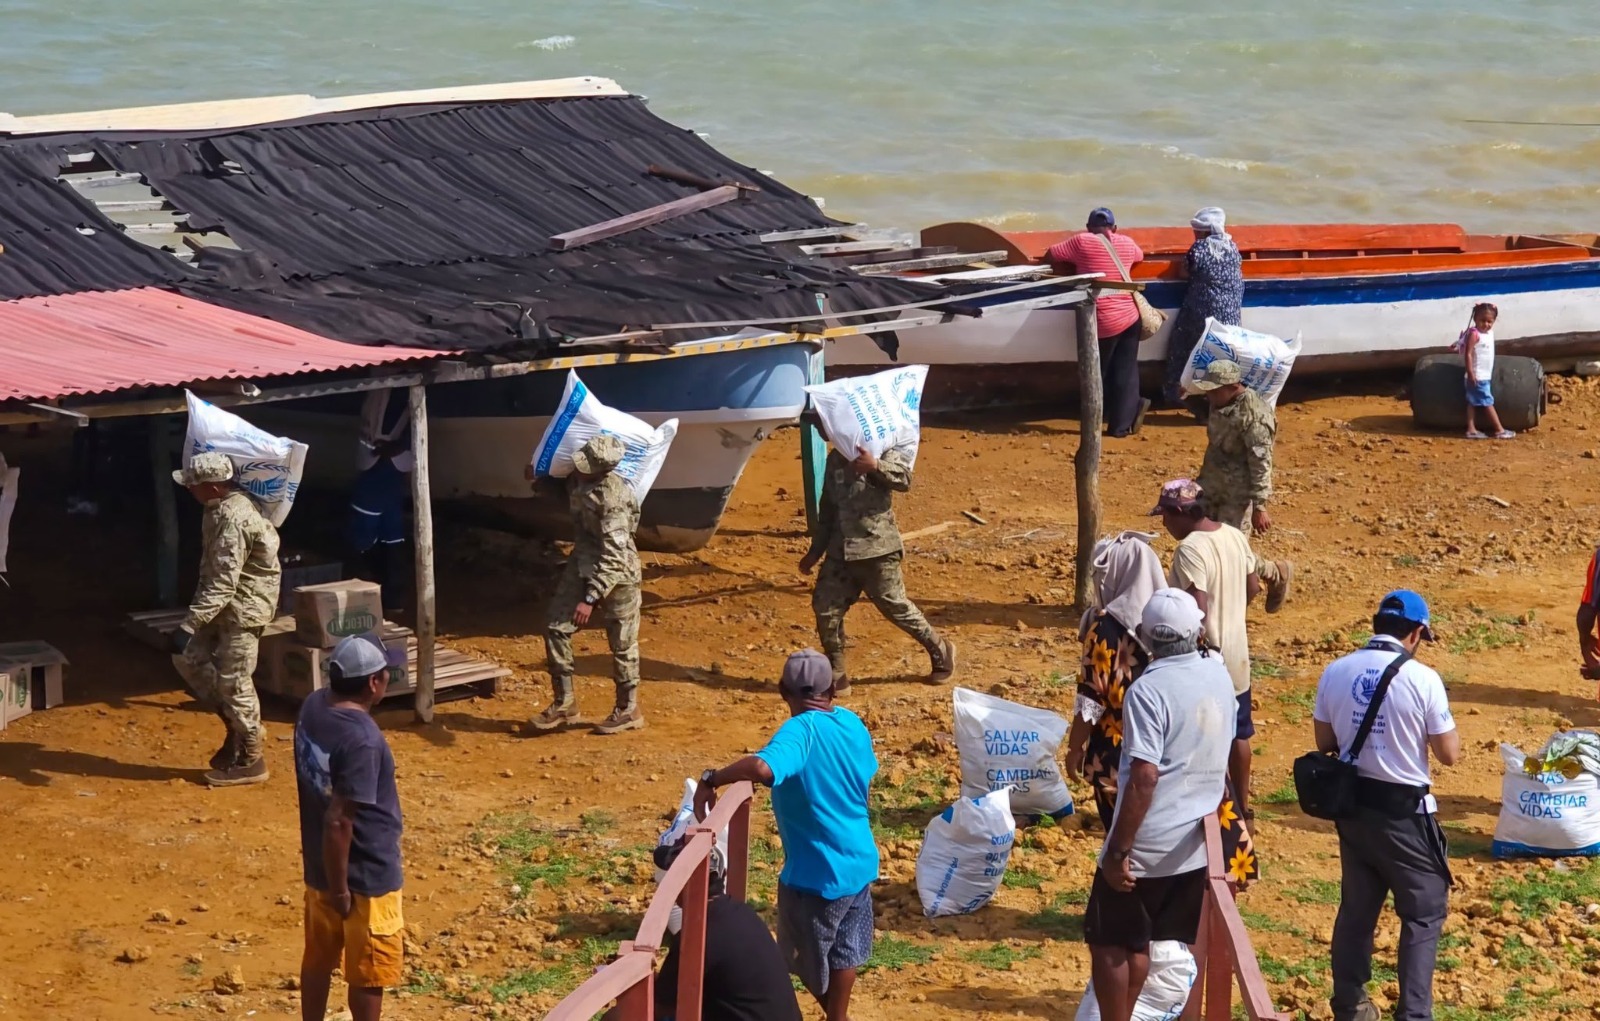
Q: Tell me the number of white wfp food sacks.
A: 9